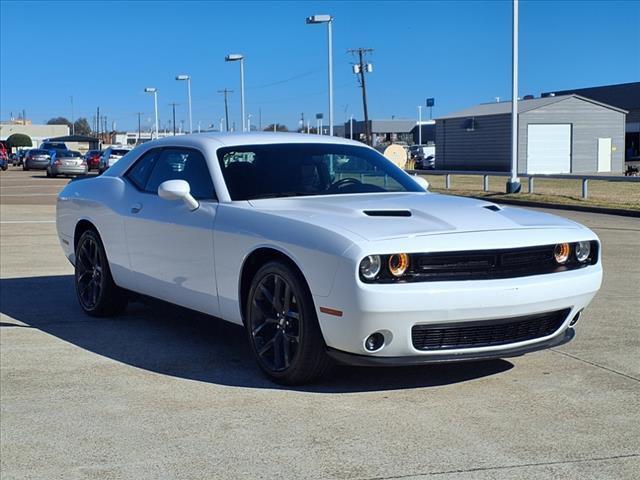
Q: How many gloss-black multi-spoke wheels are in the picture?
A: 2